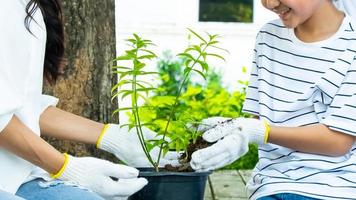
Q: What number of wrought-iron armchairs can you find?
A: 0